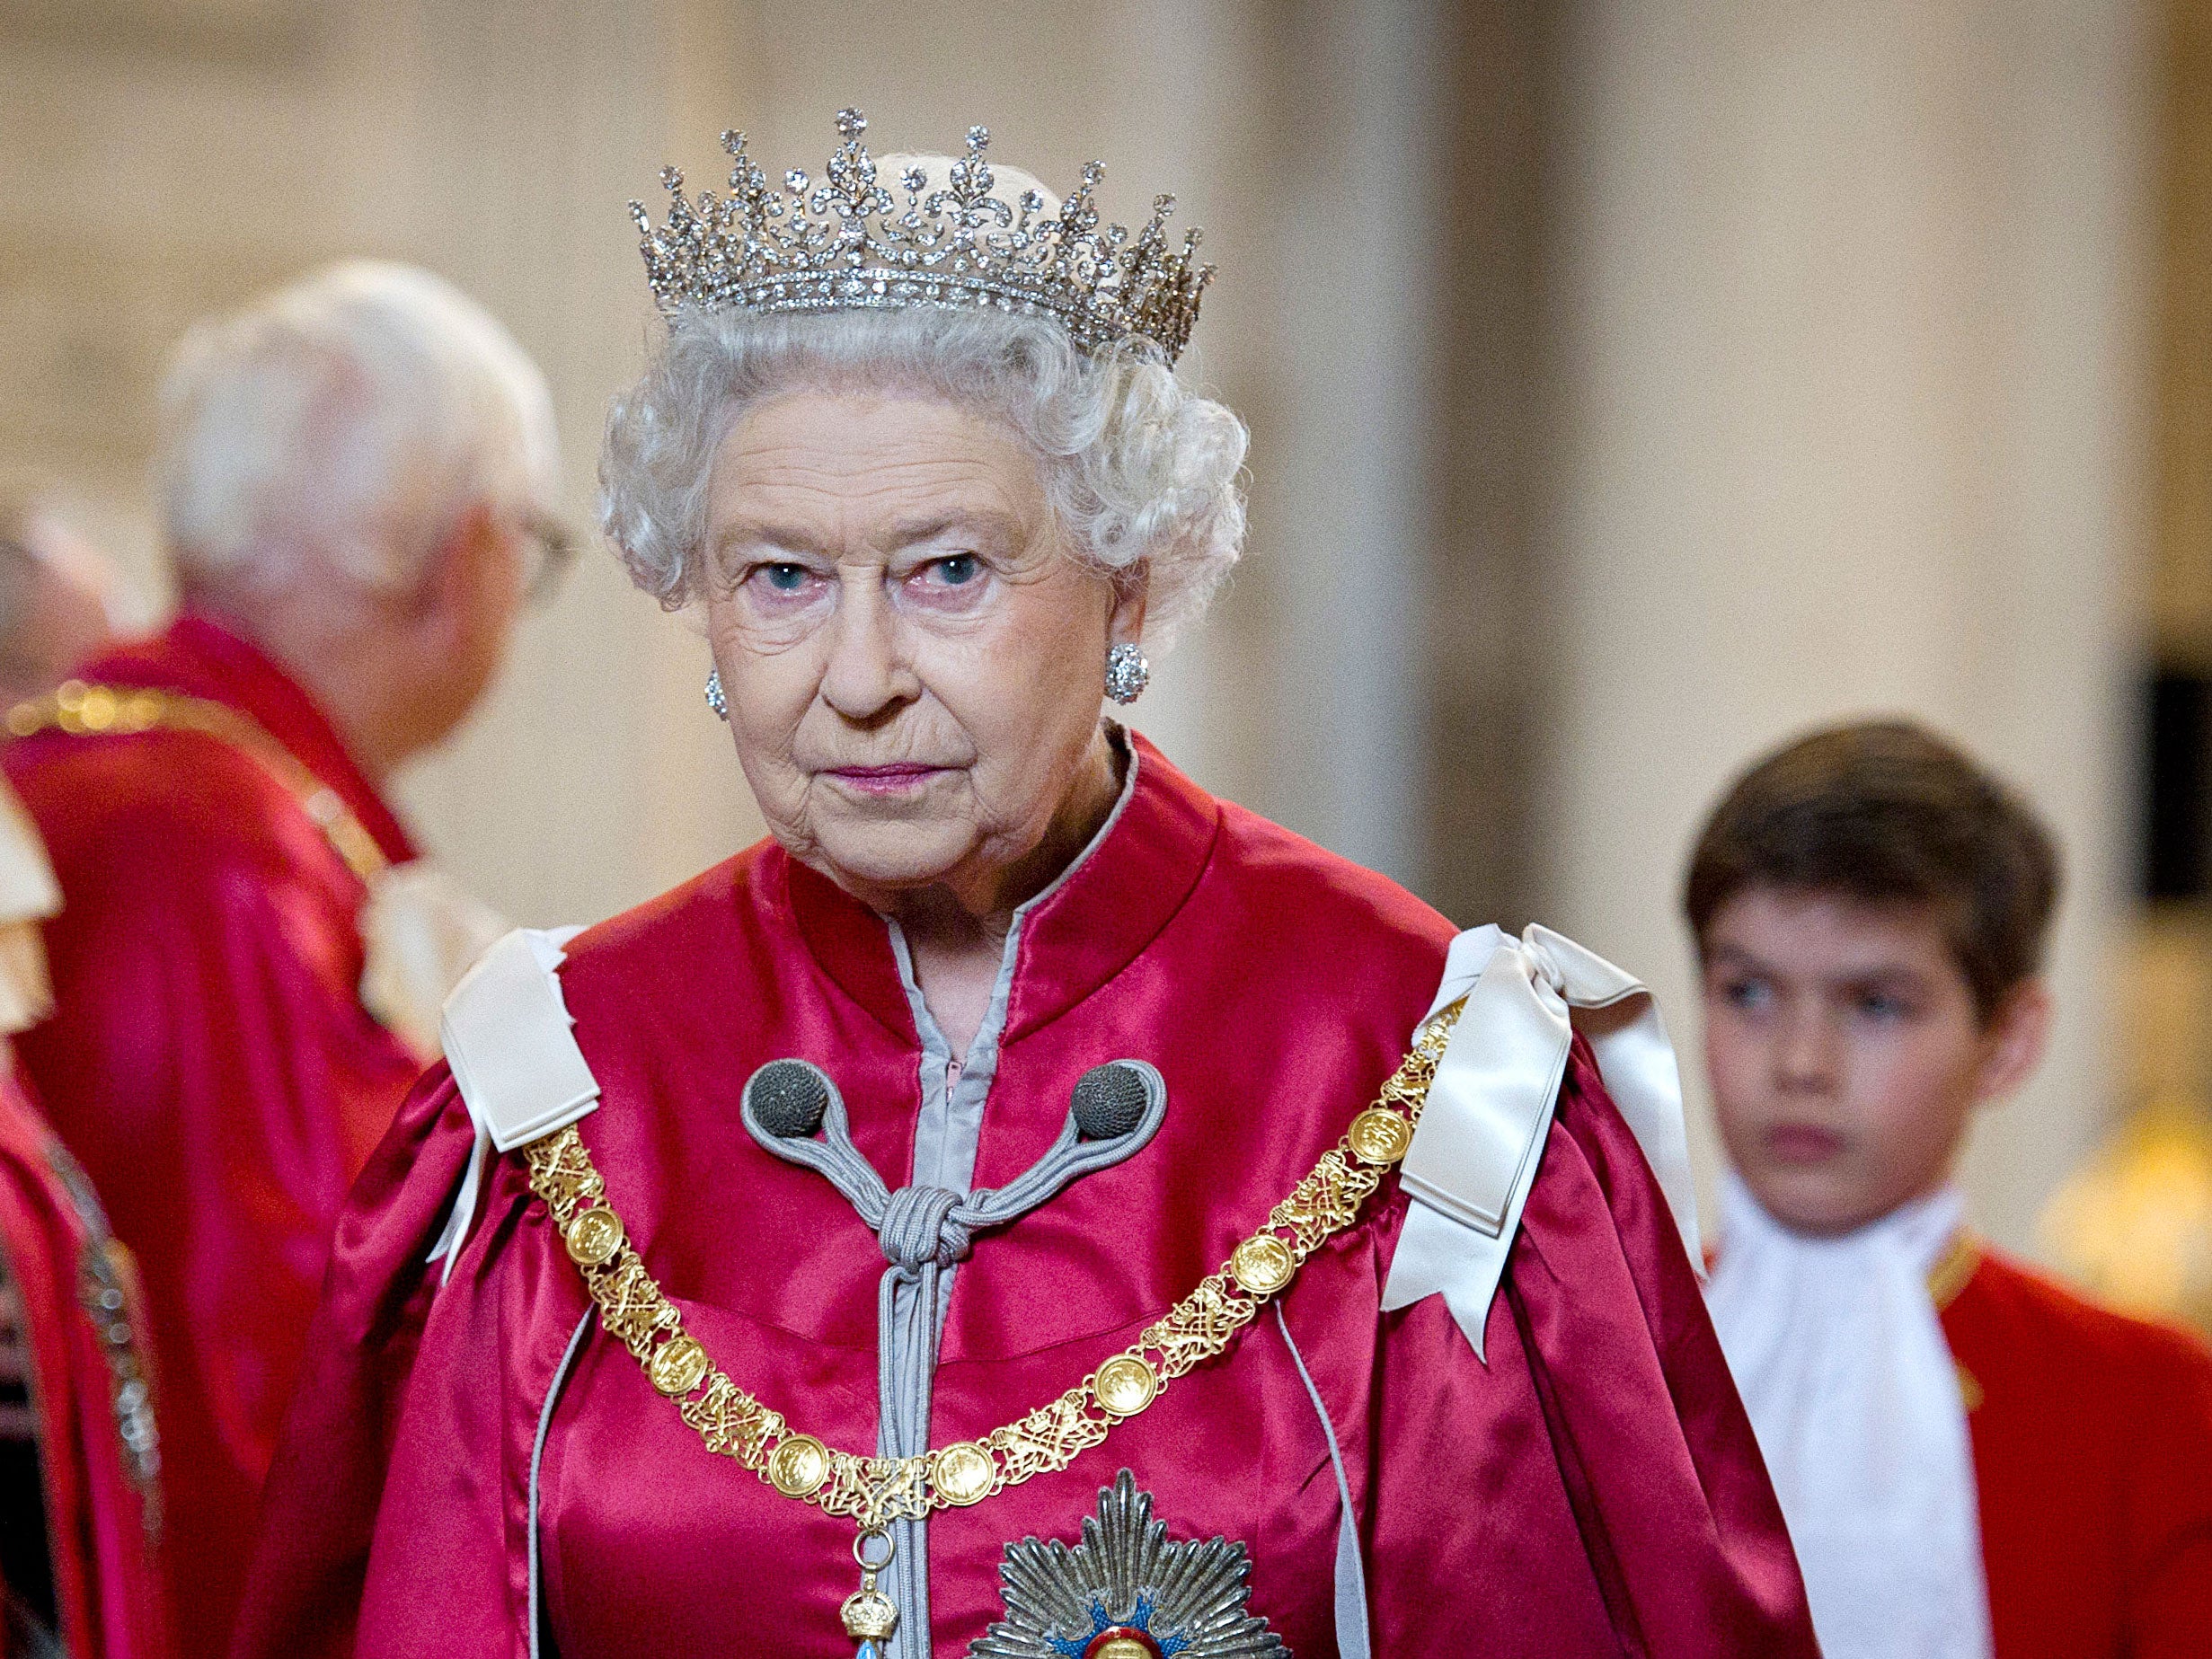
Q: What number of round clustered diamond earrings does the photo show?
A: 2